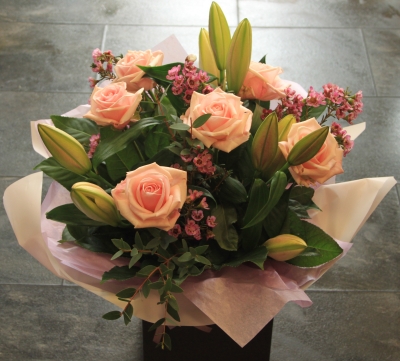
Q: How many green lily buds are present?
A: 9